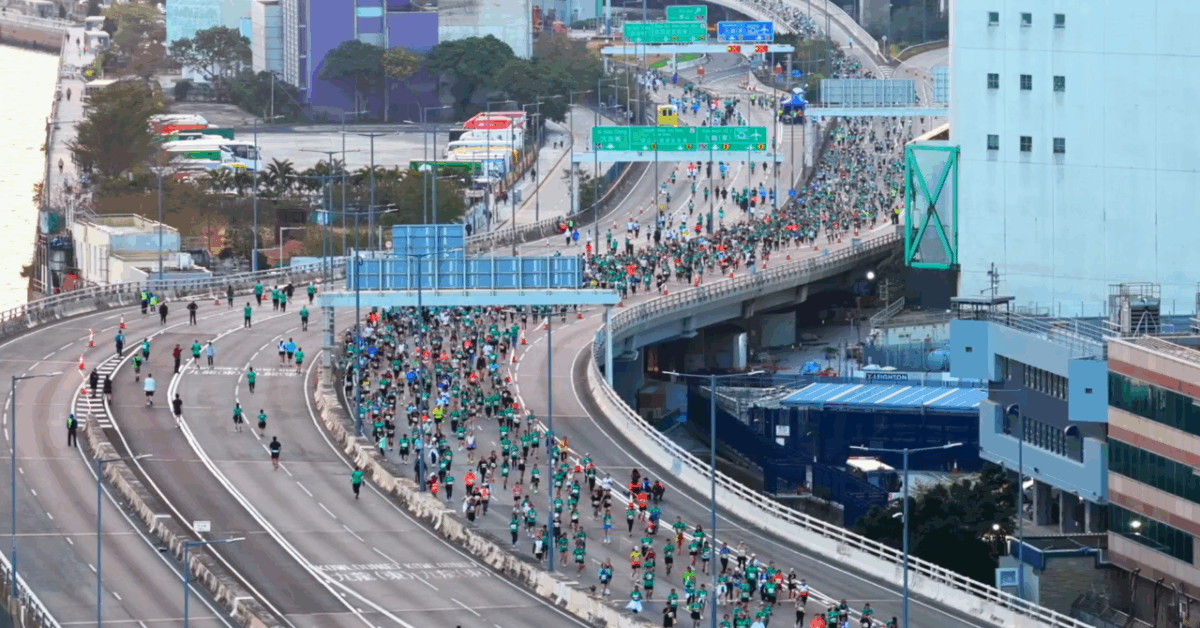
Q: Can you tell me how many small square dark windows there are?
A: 9